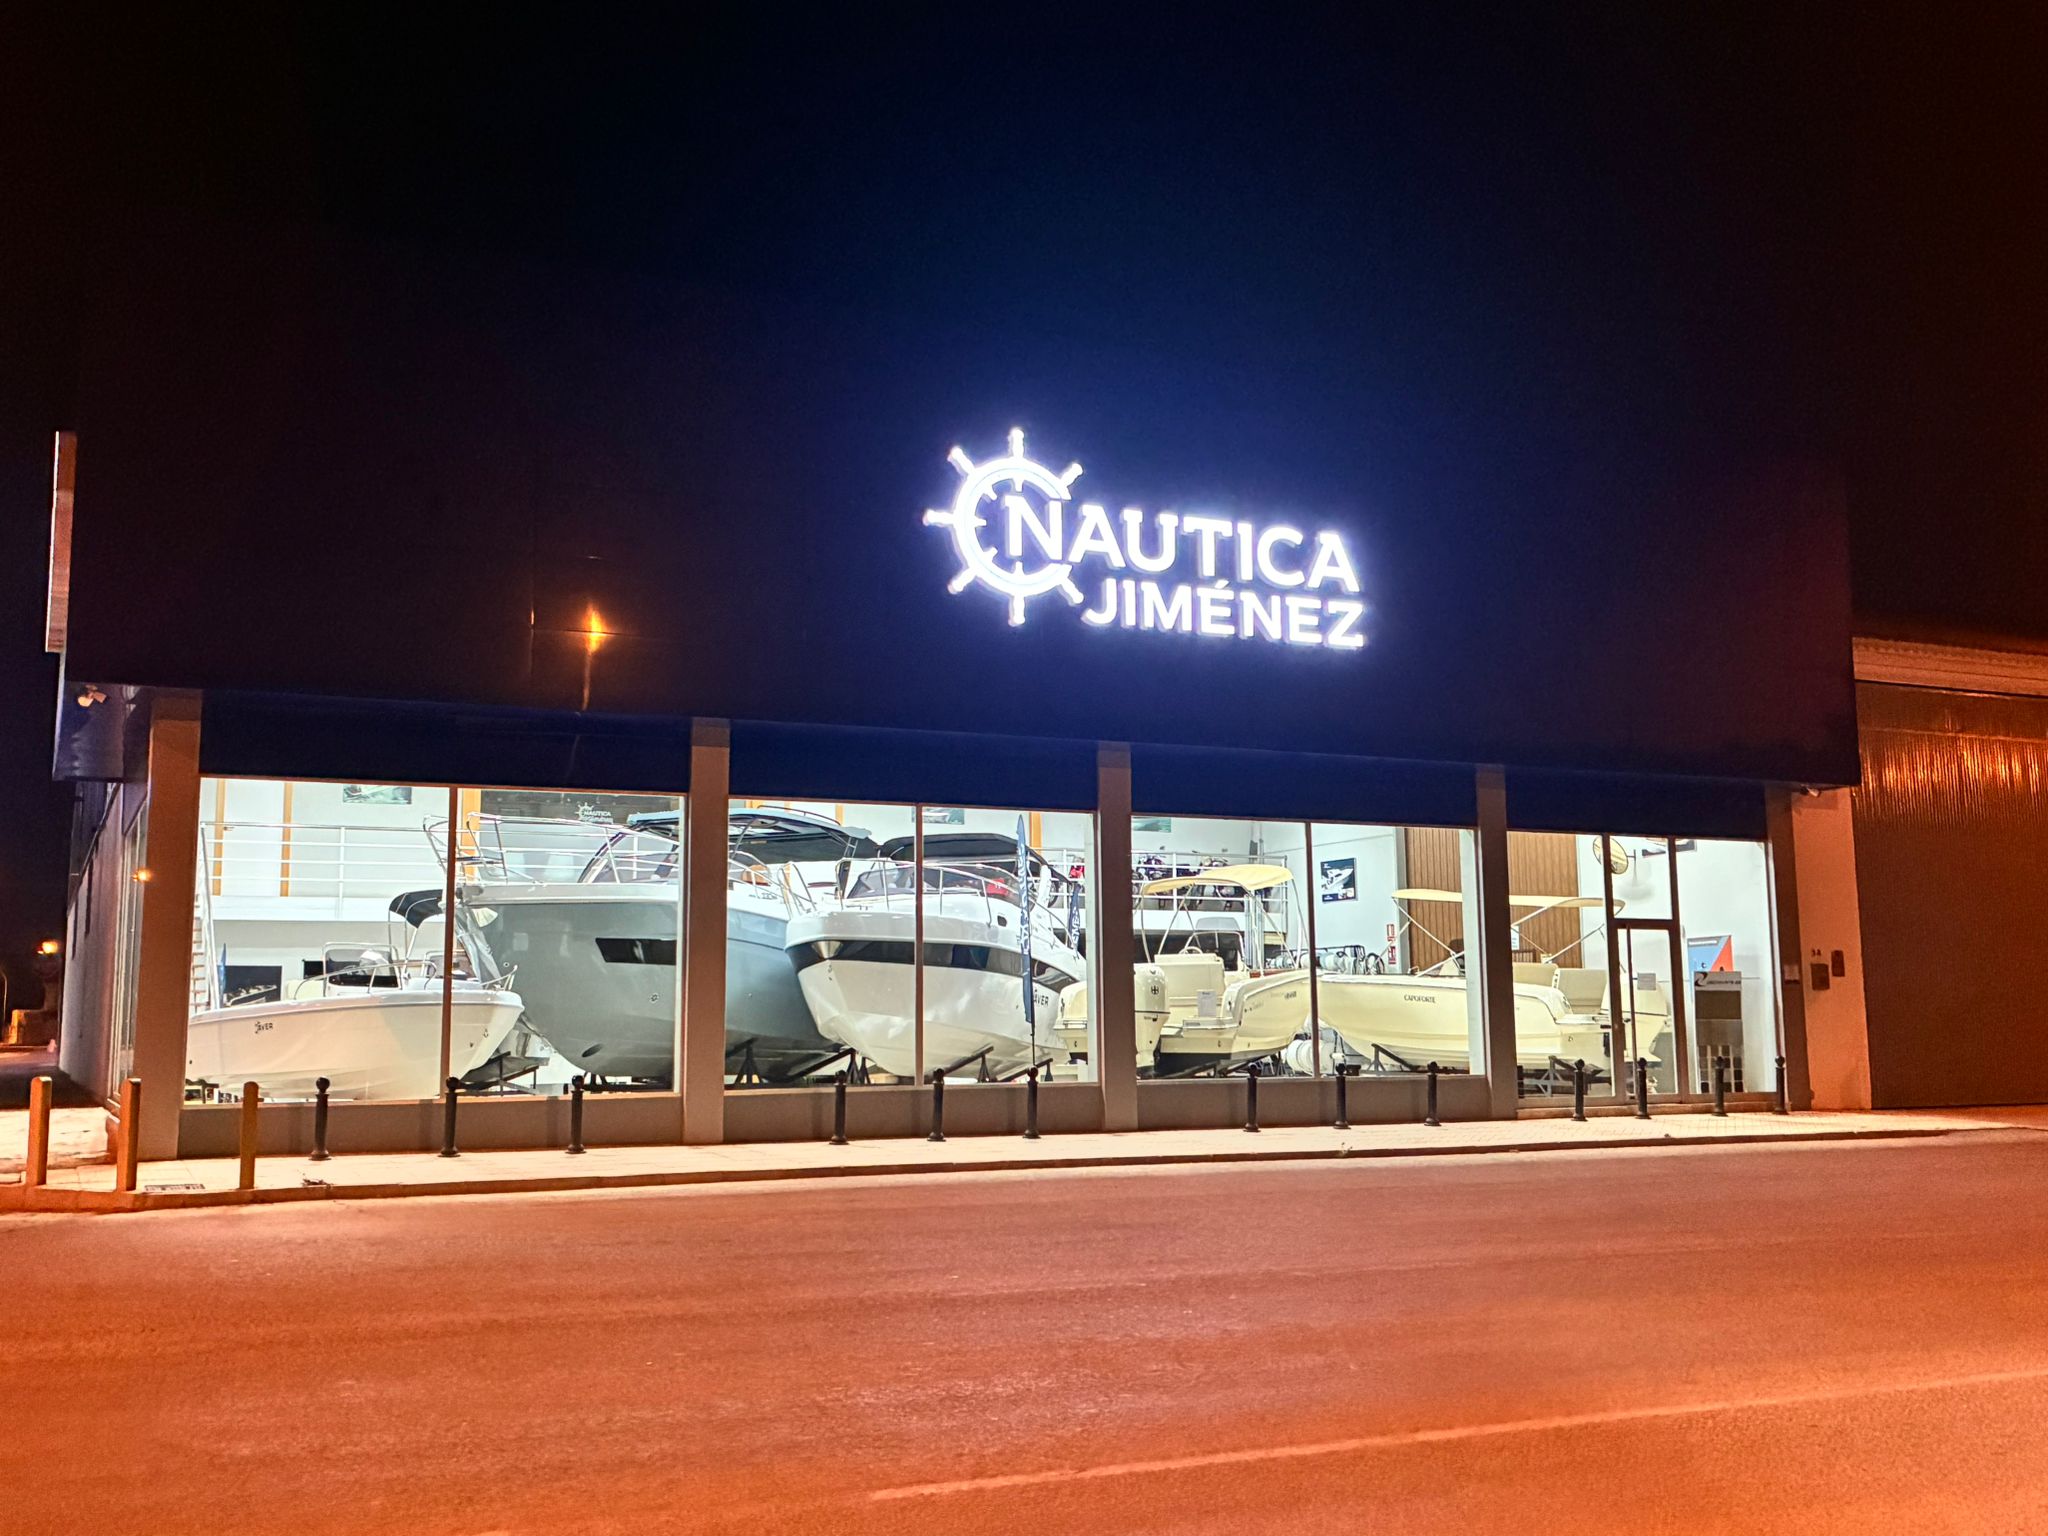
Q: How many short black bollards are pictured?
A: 13